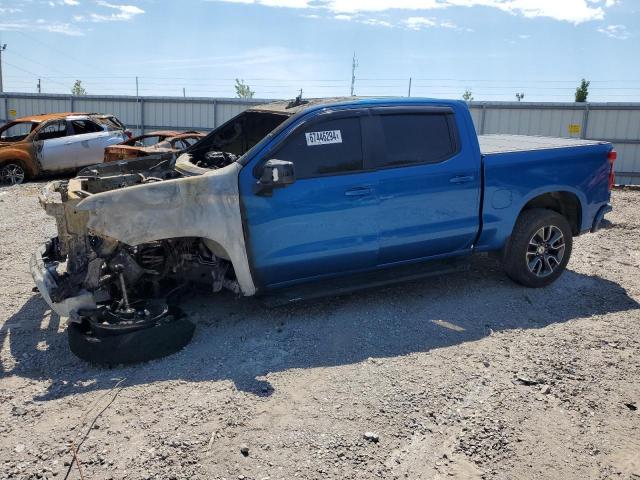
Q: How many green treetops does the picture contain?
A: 4